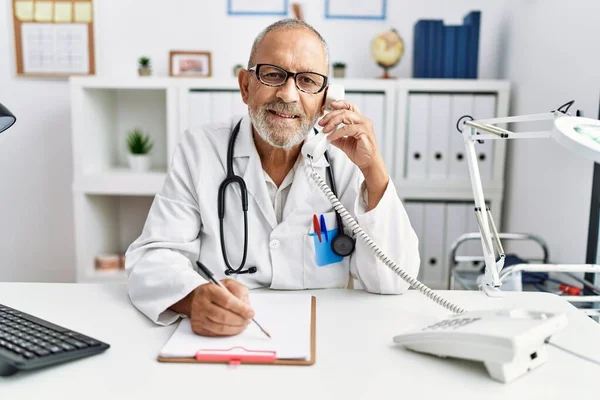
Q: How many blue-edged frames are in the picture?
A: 2